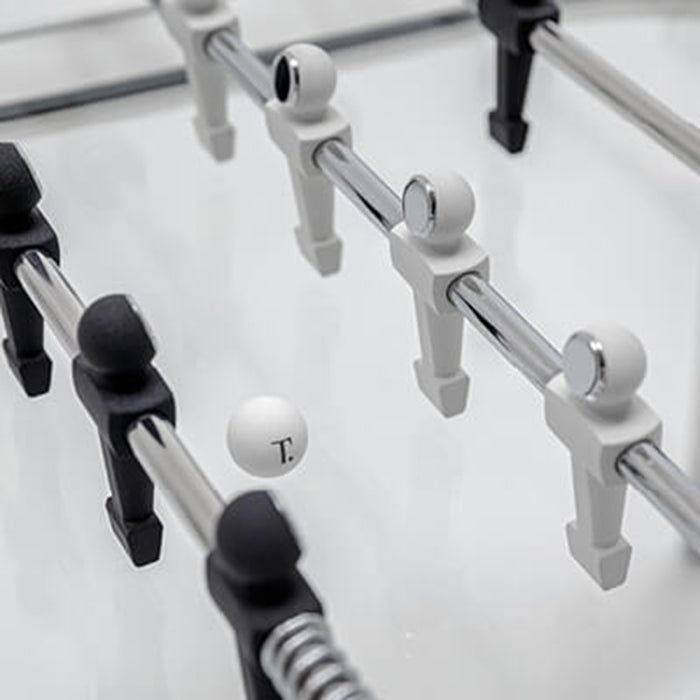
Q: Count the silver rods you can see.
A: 3